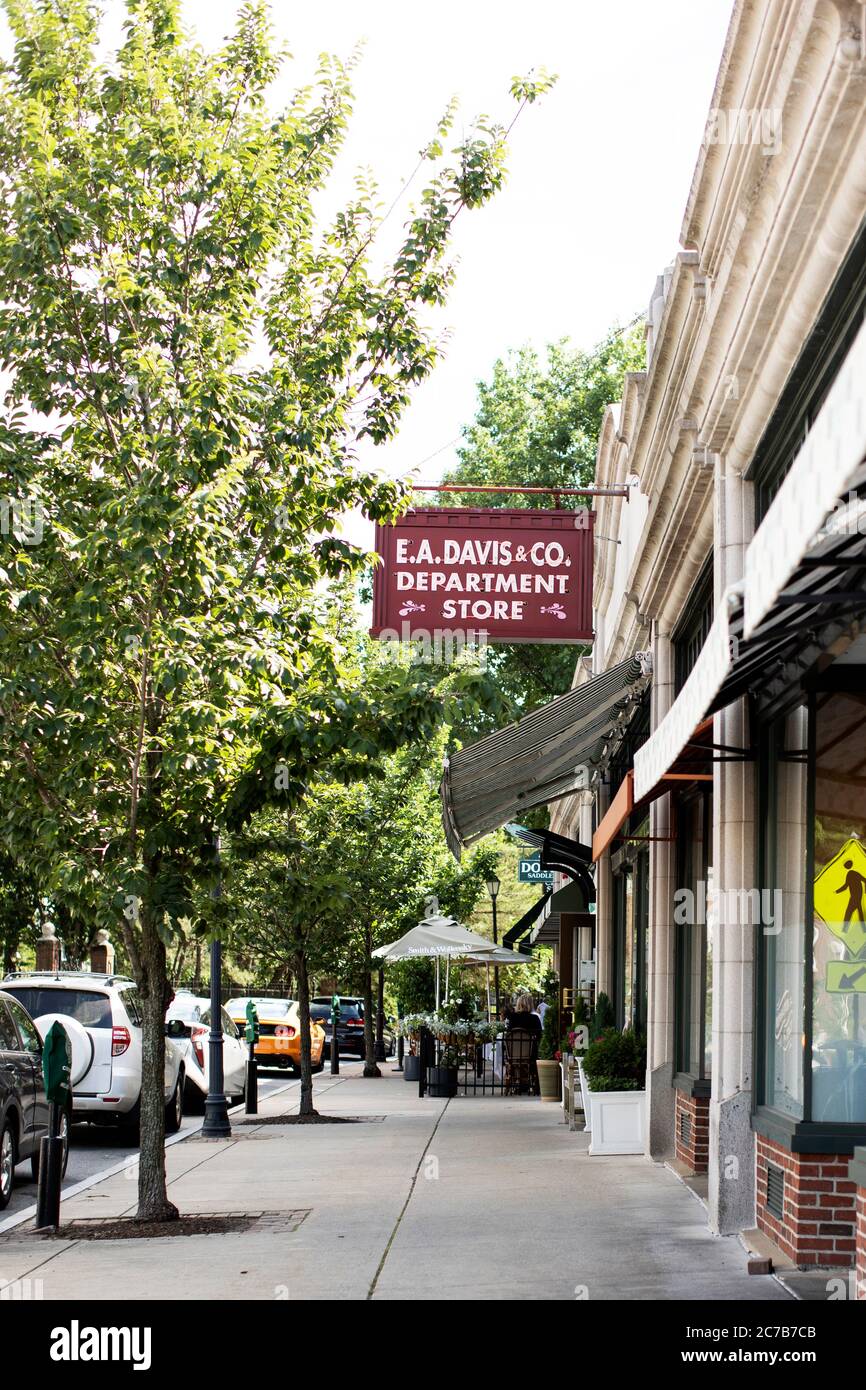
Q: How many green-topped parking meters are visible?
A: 3